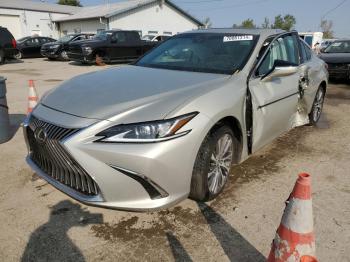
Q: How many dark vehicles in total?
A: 5